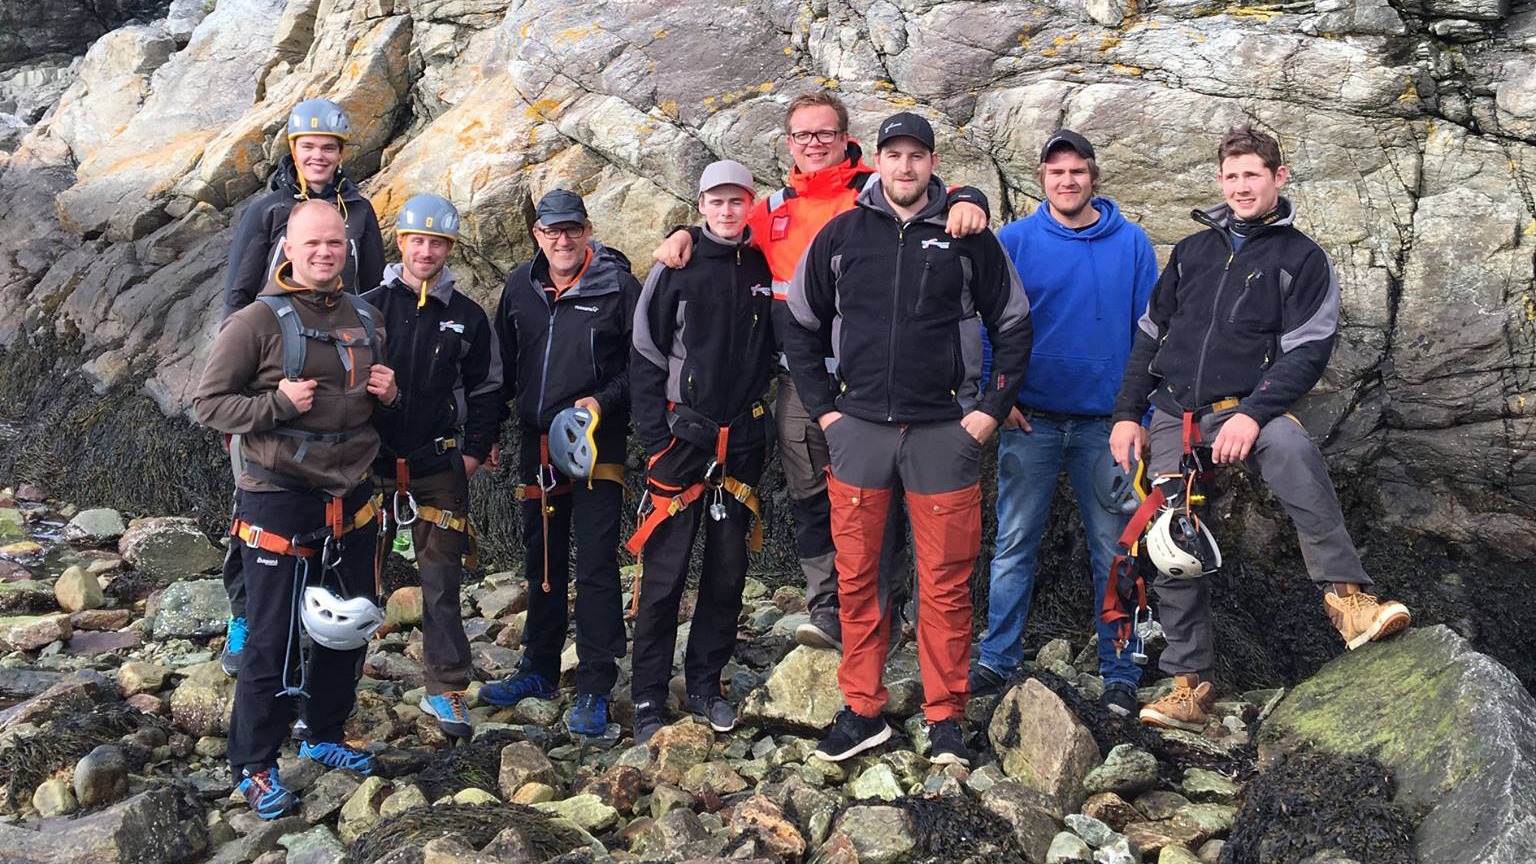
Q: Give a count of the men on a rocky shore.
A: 9